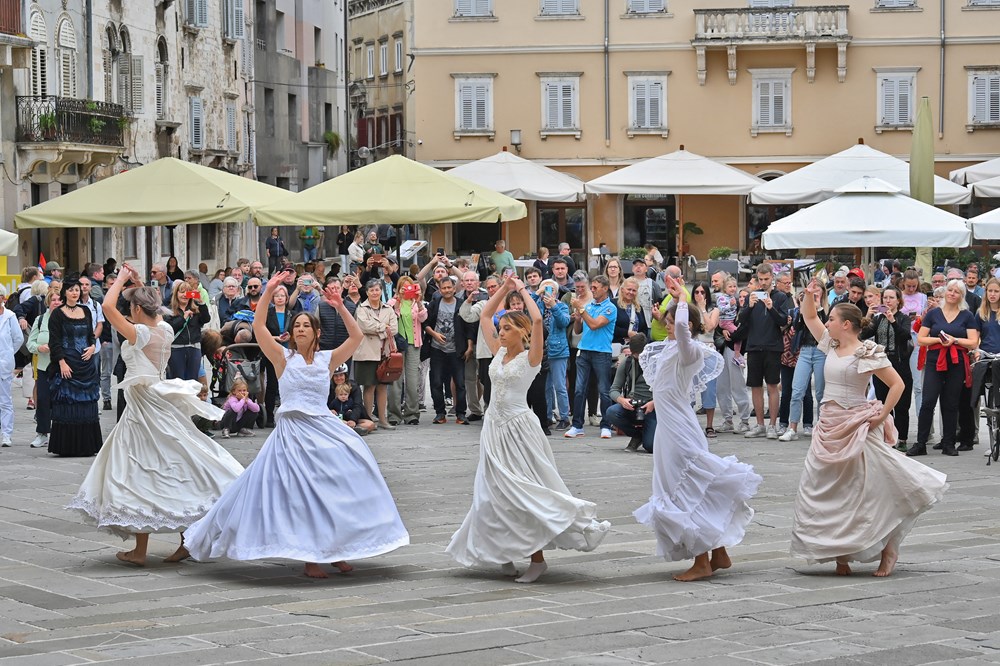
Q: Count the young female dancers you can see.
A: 5